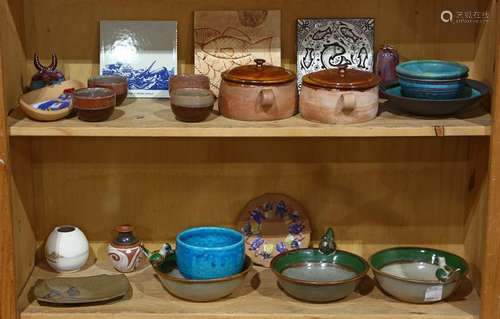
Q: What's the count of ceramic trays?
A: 1